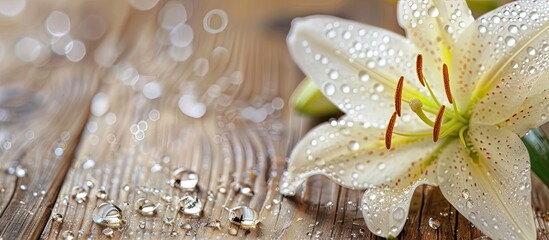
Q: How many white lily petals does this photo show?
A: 6